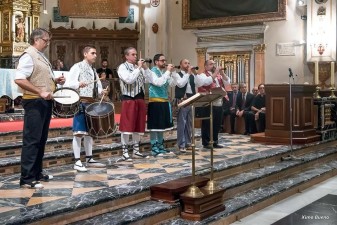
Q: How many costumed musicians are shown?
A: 6